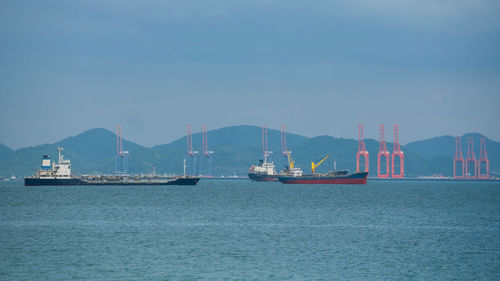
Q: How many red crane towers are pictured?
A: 11